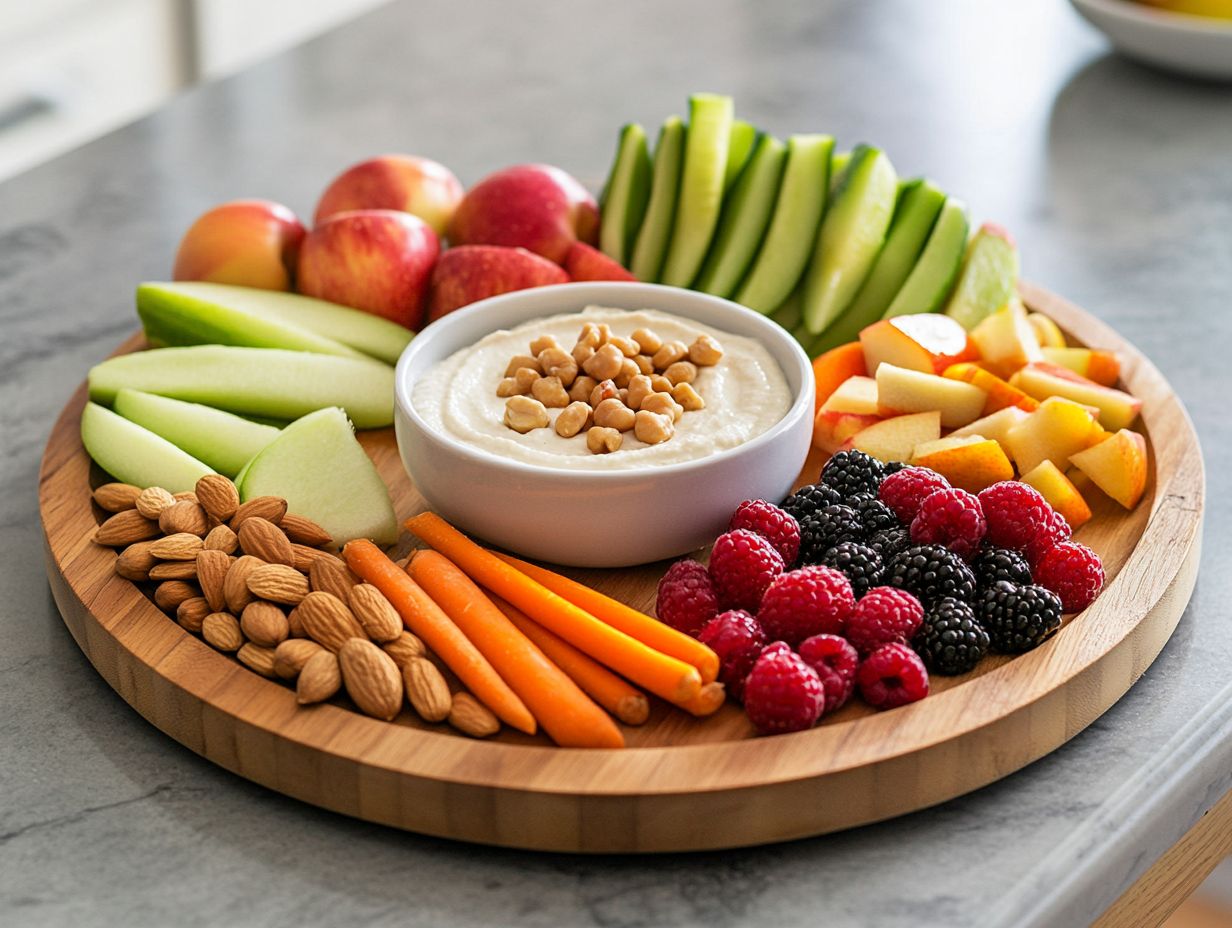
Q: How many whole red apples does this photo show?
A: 4